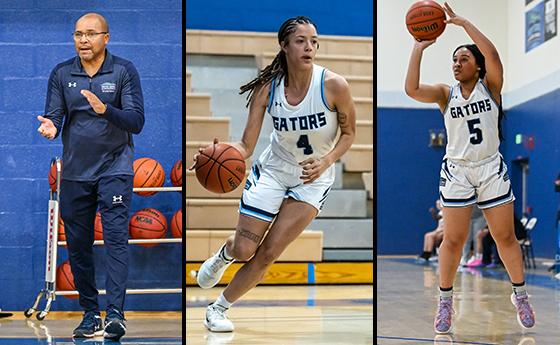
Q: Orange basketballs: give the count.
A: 10